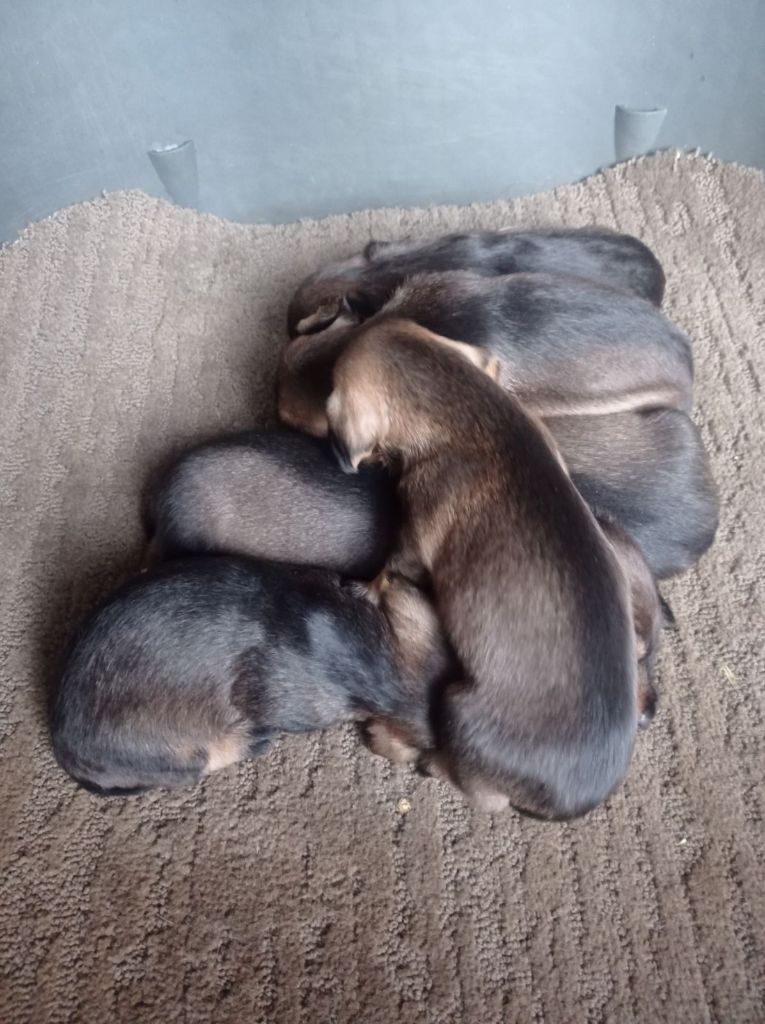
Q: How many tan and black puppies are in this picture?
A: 6